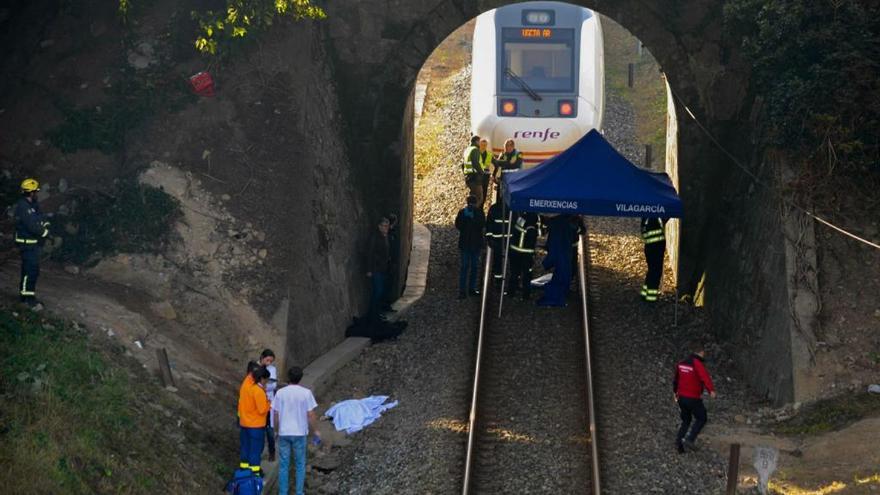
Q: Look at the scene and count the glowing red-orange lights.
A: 2